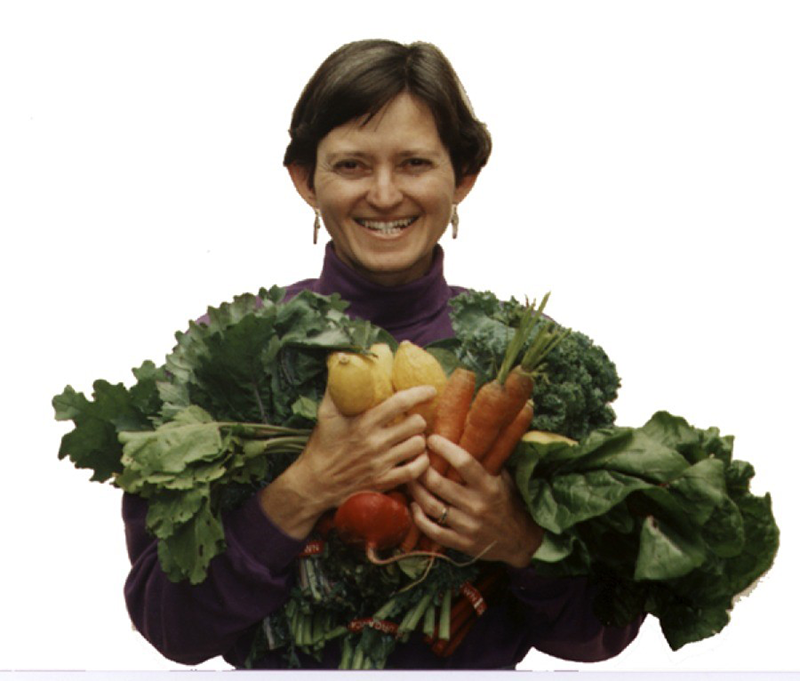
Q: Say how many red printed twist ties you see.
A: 3